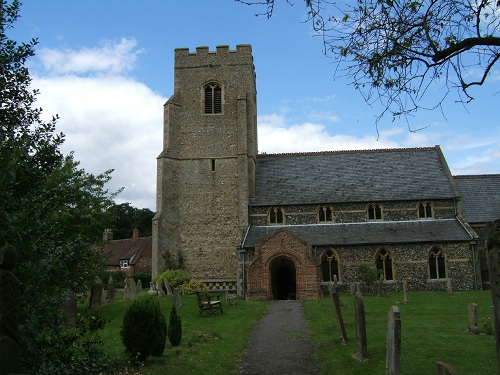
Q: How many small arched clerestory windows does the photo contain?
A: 4